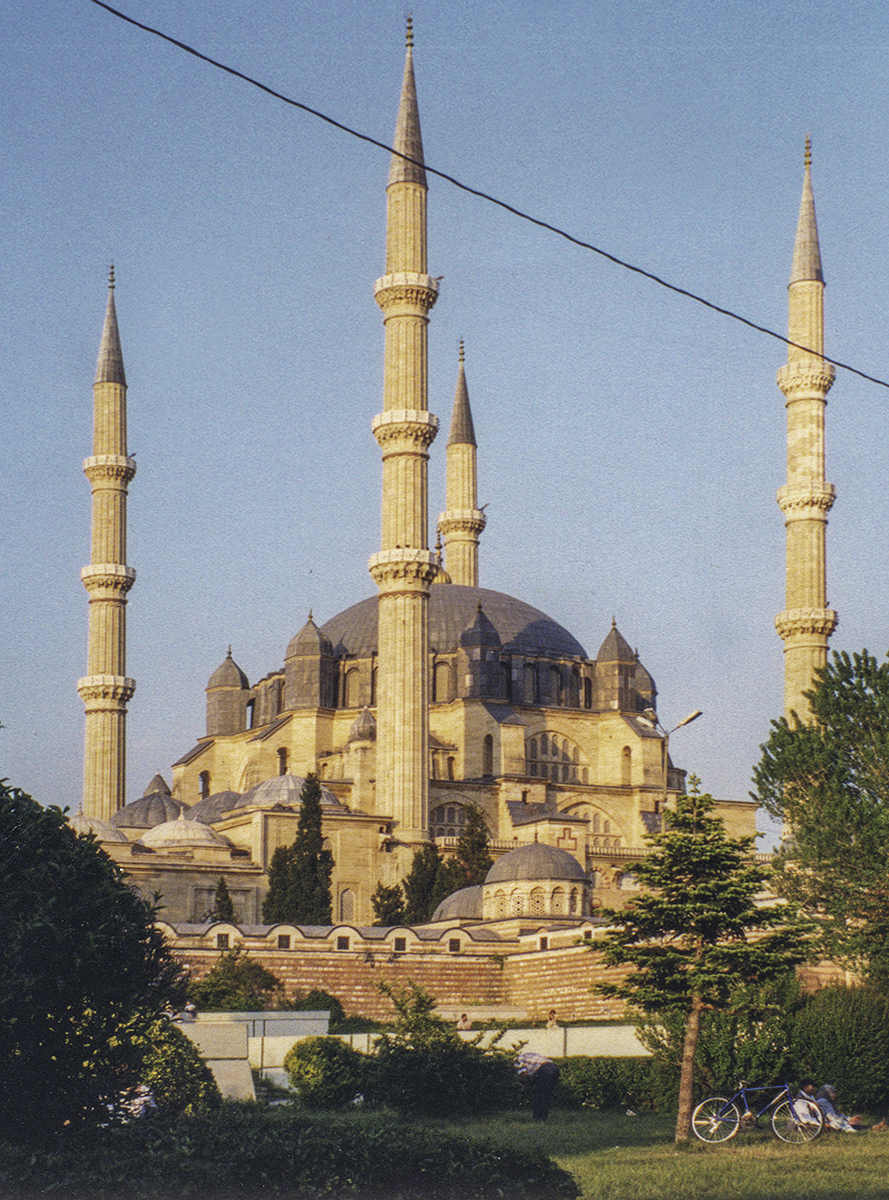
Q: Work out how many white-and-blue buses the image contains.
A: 0